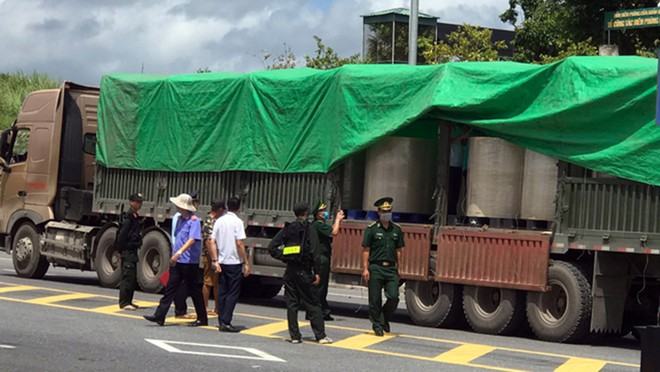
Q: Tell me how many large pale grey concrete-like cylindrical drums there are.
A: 3